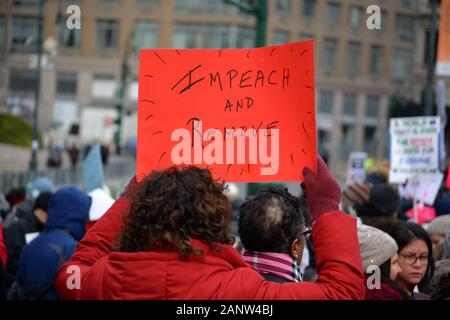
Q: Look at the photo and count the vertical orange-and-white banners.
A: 1